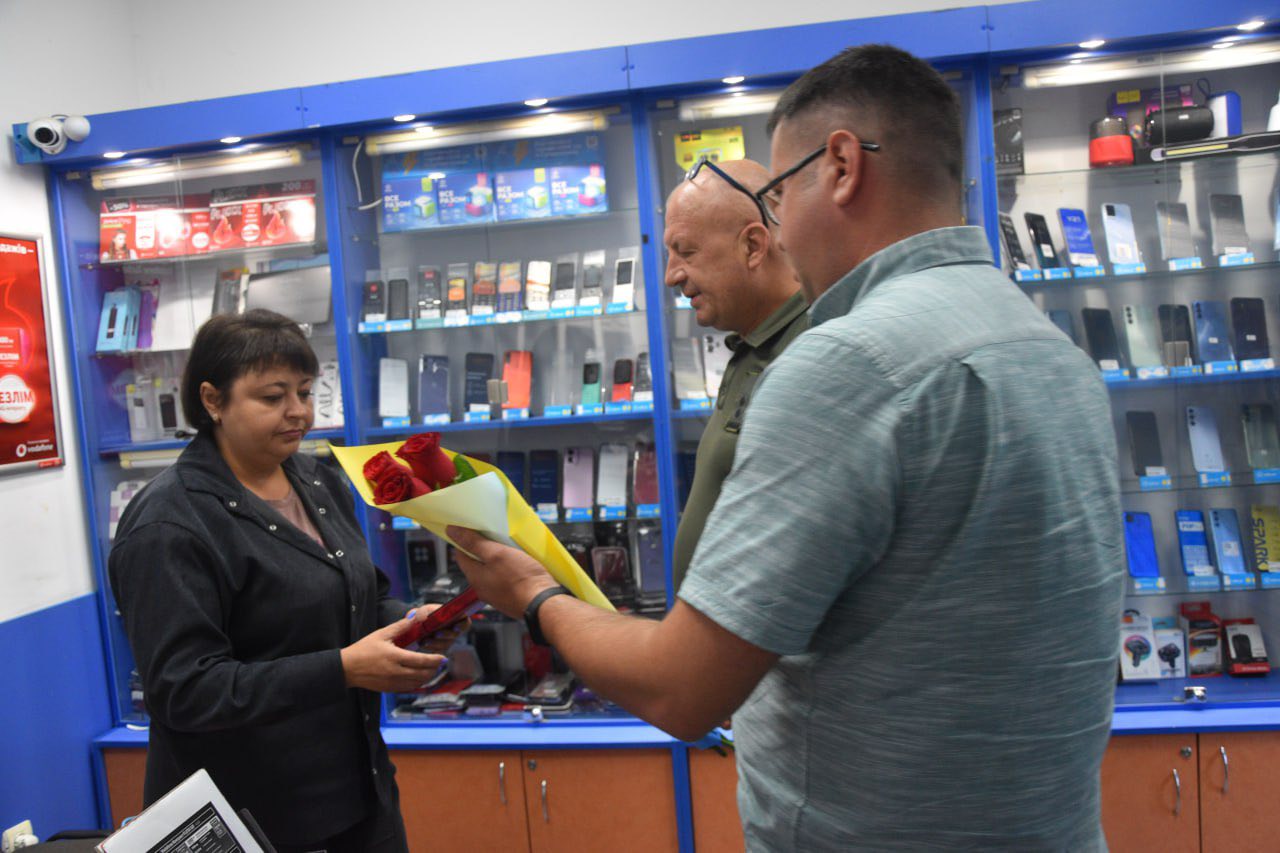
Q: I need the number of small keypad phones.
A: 13